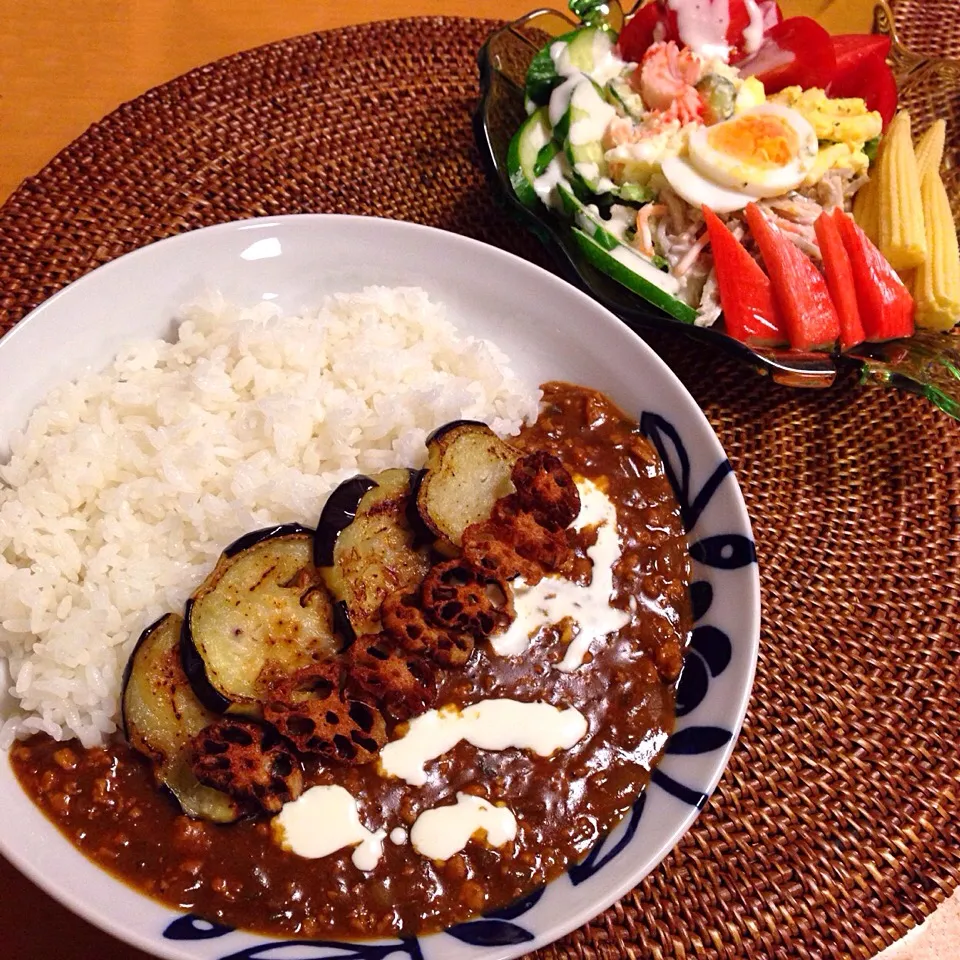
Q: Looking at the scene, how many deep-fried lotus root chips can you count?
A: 8